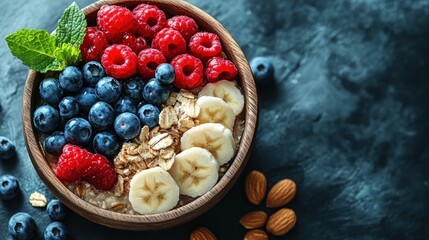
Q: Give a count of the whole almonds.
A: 4